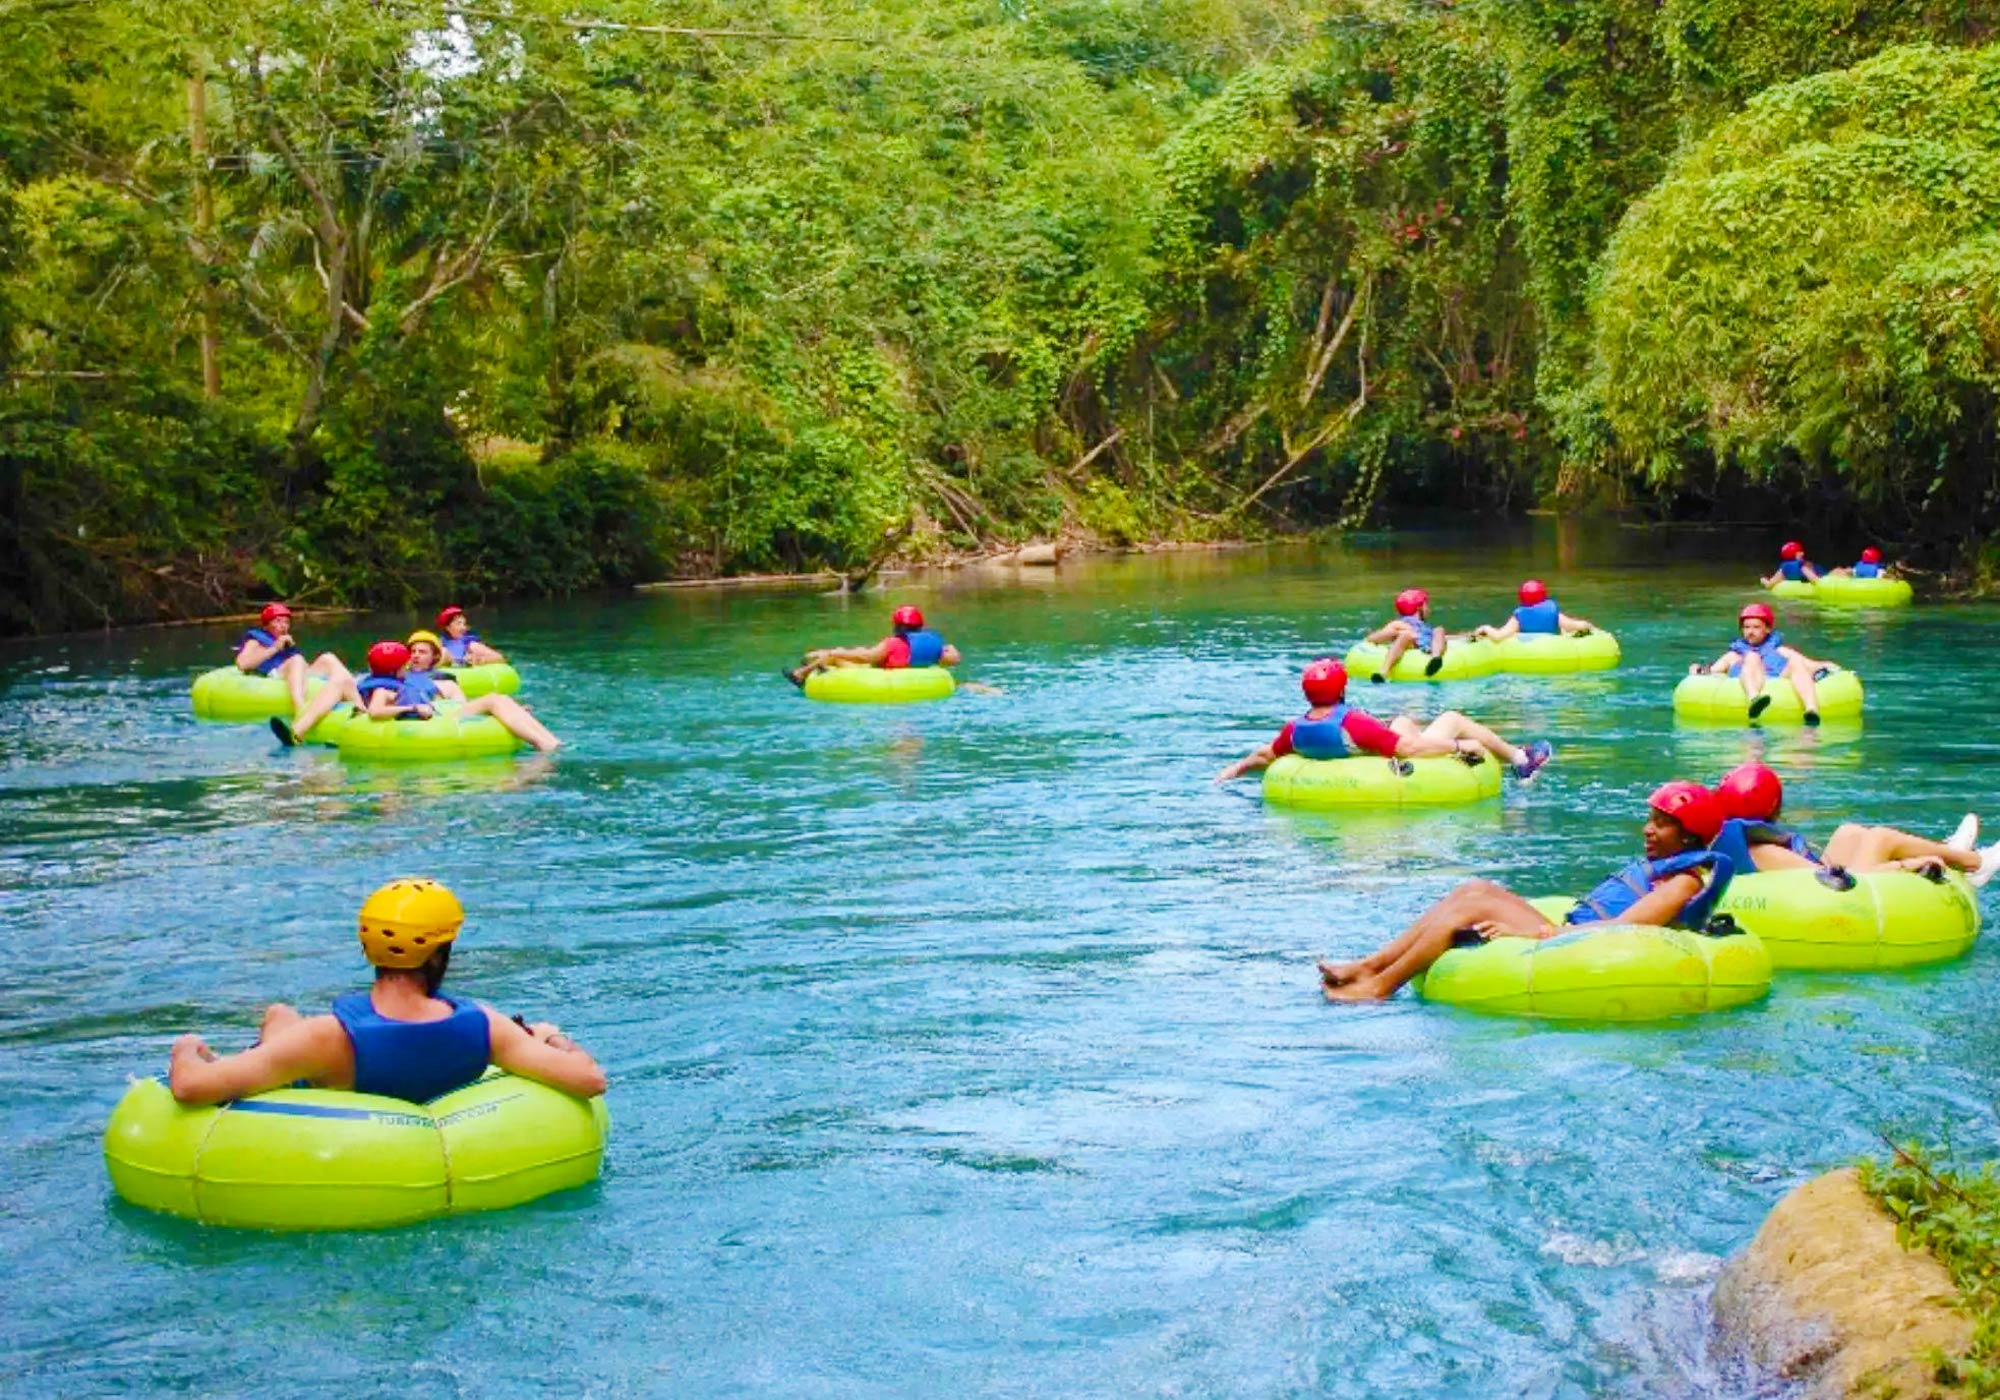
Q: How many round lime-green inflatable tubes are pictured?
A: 14